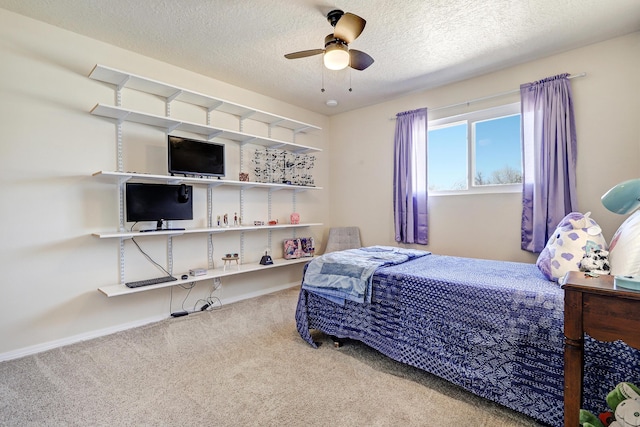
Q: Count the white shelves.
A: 5